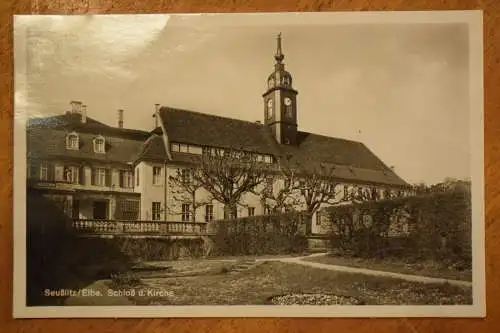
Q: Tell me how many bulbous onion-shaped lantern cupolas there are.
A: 1